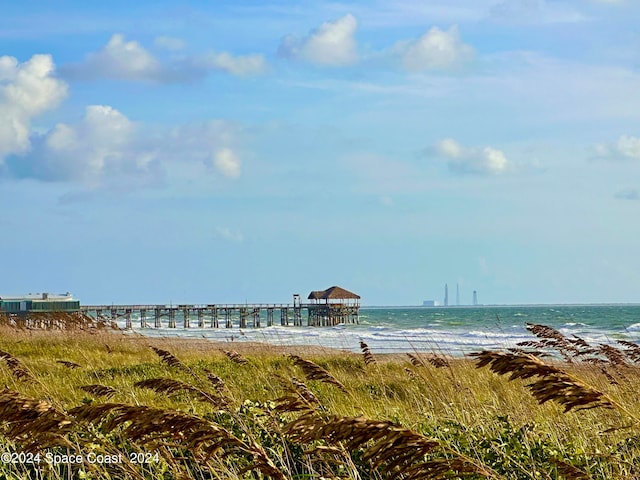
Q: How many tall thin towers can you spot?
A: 3